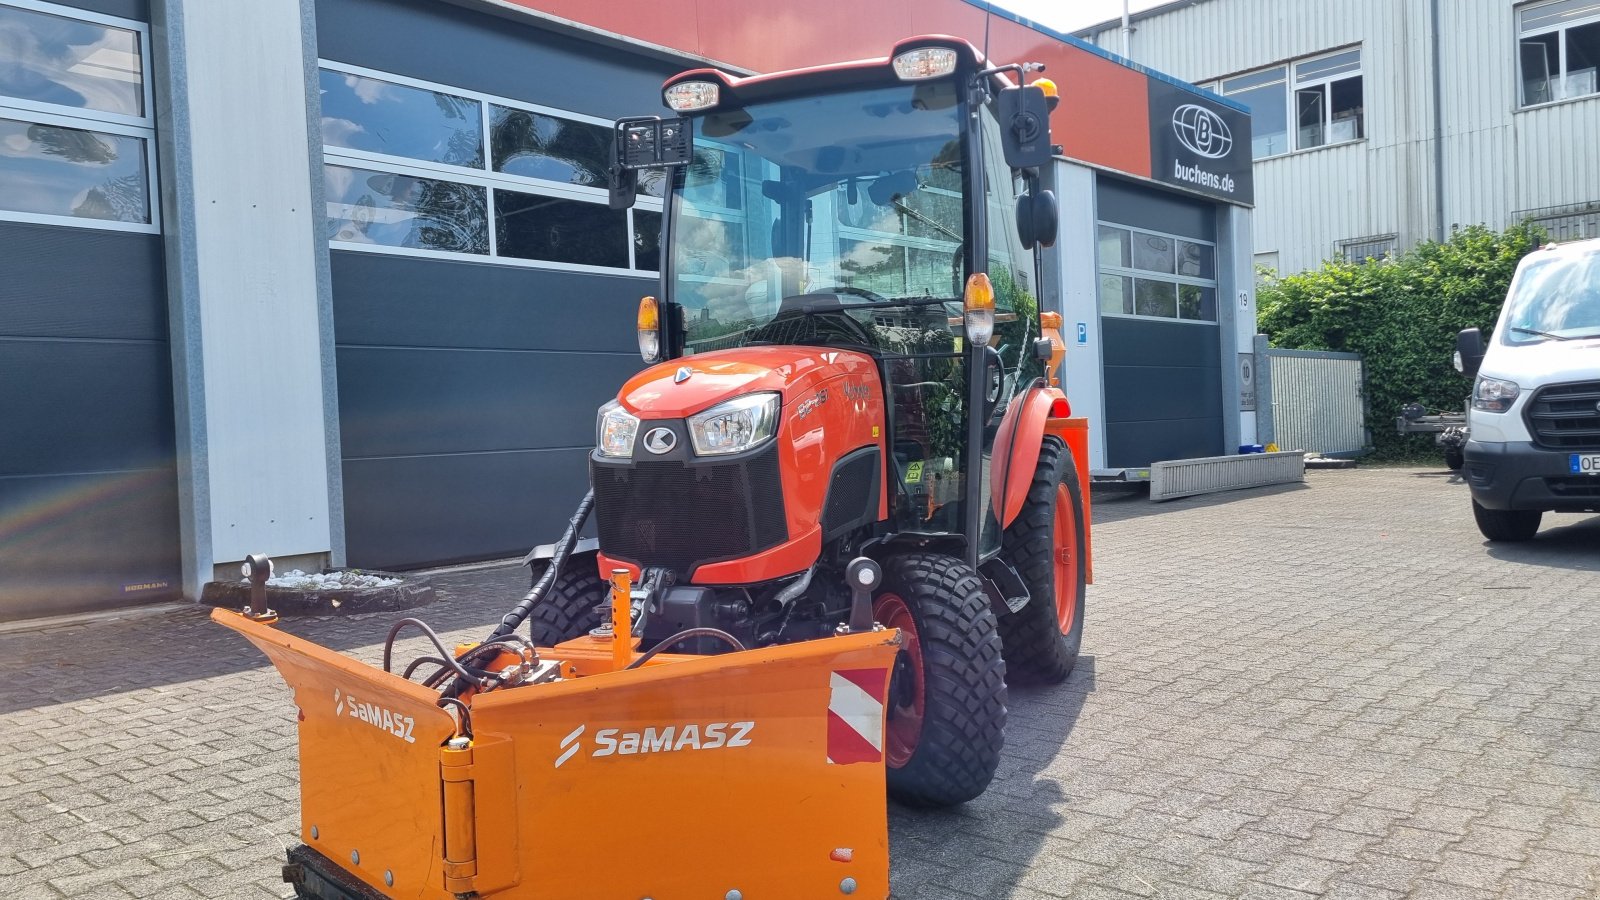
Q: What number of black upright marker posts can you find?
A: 2